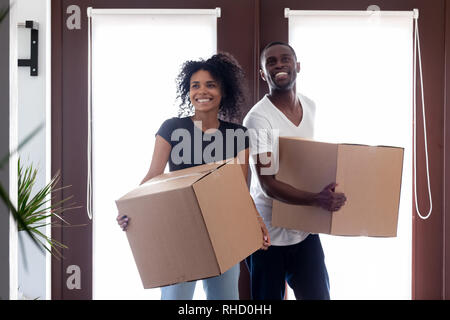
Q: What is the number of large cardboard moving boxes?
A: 2